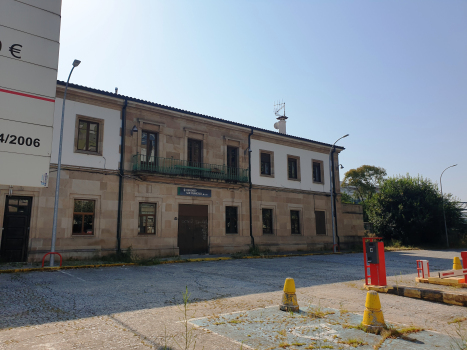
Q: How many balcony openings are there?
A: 3